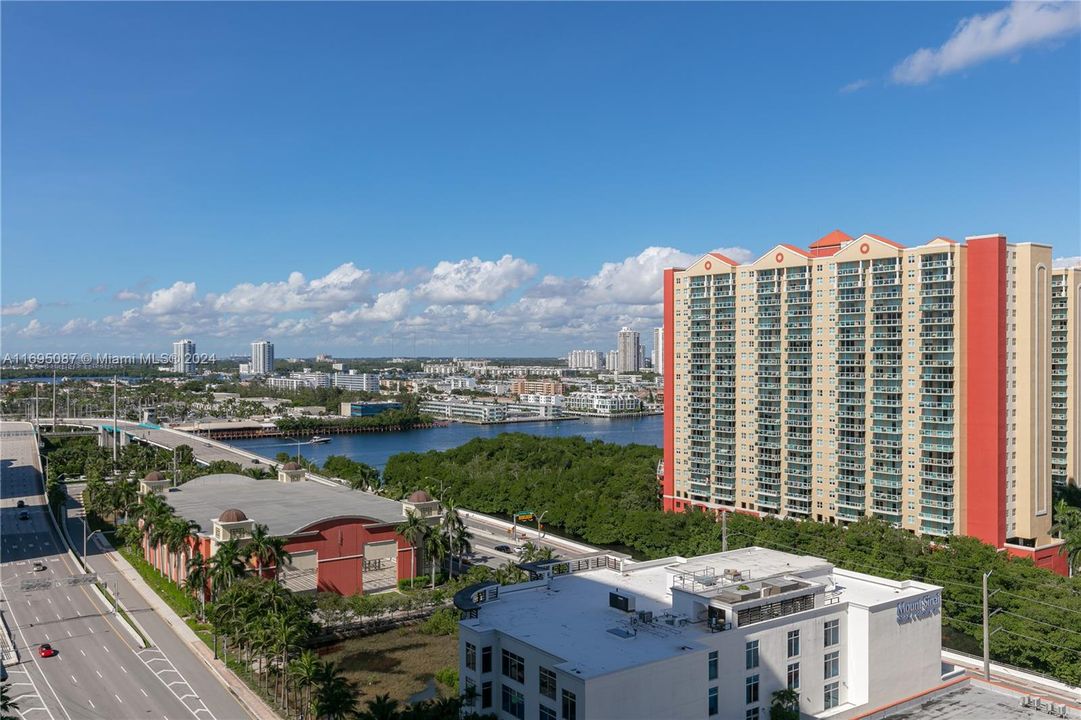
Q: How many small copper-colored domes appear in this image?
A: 4